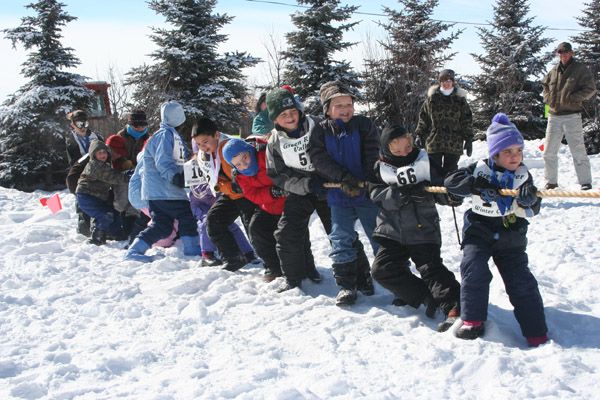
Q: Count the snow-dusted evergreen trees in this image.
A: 6